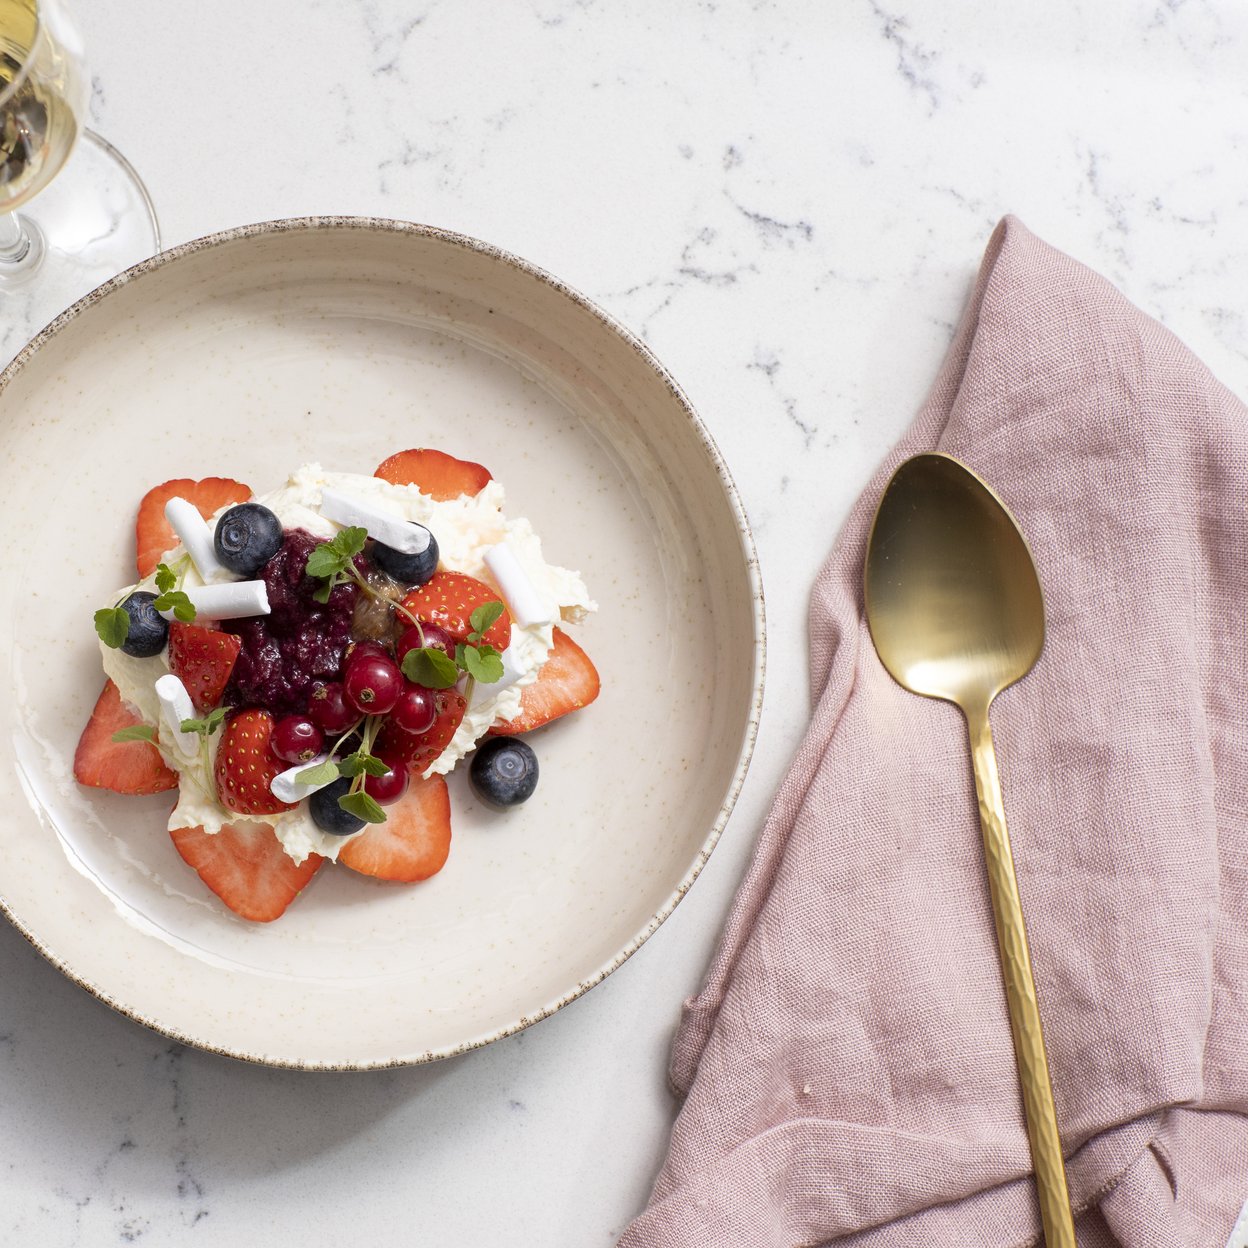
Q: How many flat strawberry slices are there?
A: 6